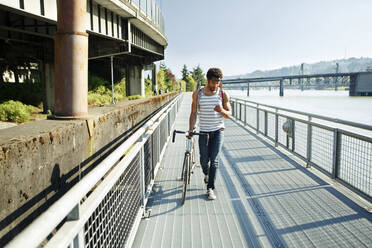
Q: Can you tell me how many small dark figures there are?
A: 3